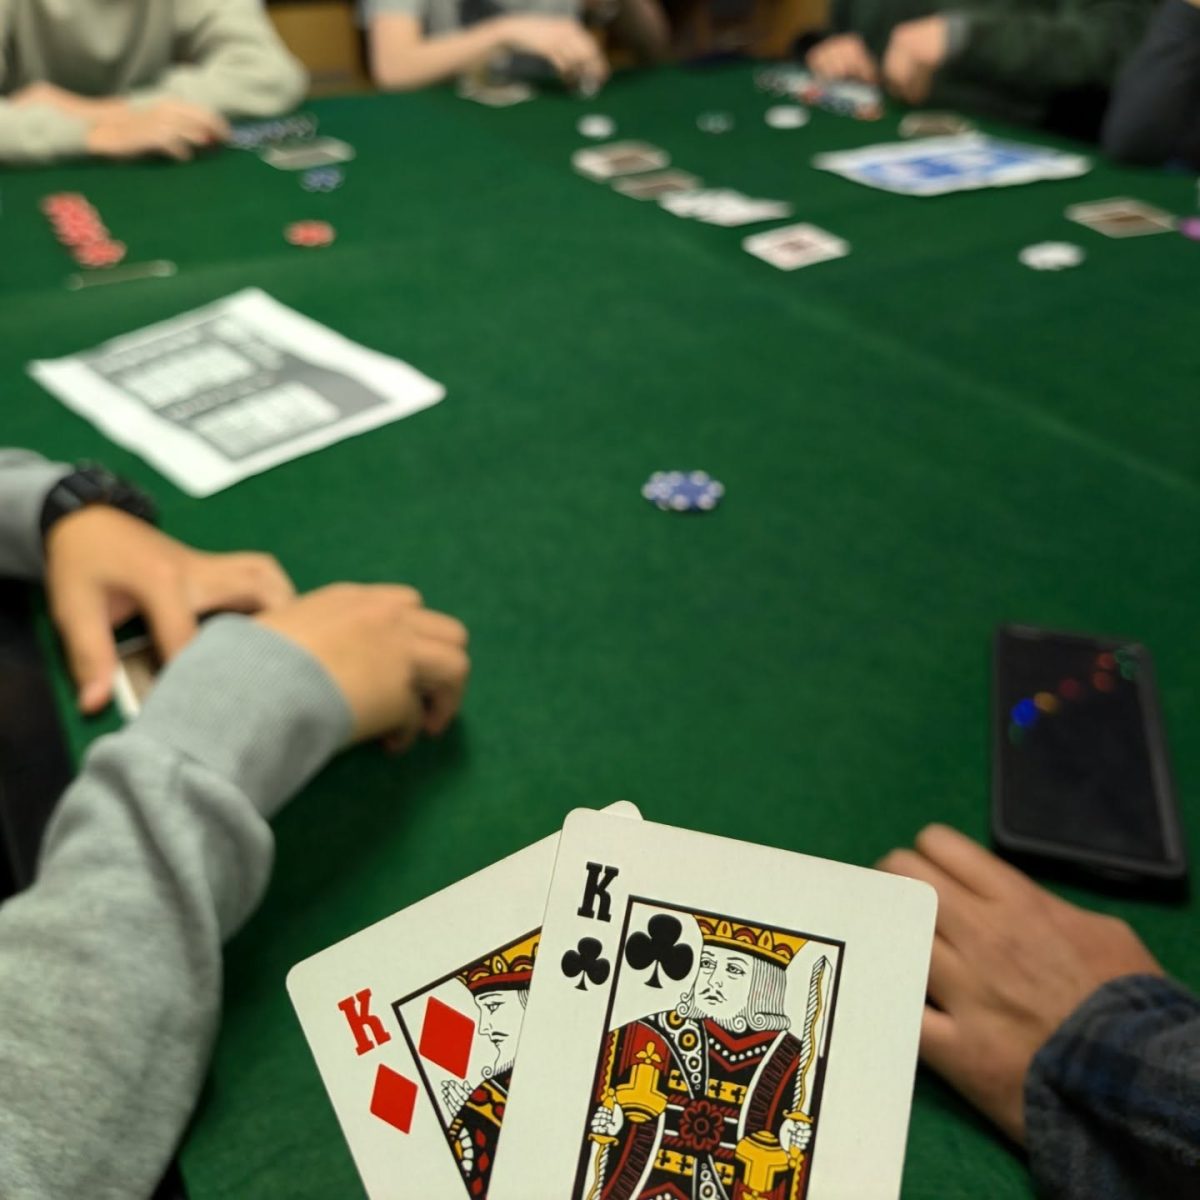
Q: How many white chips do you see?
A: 3